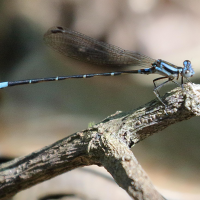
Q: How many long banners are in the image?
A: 0